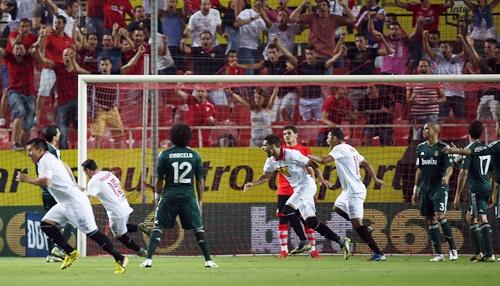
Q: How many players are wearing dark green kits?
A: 5